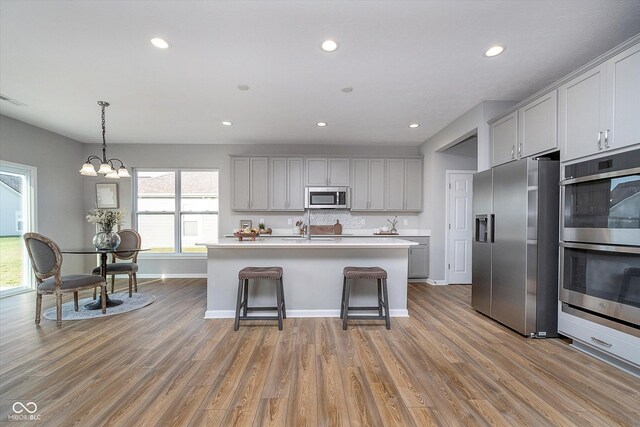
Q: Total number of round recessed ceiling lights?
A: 6